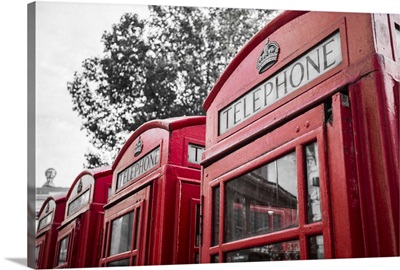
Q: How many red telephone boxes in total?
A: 4